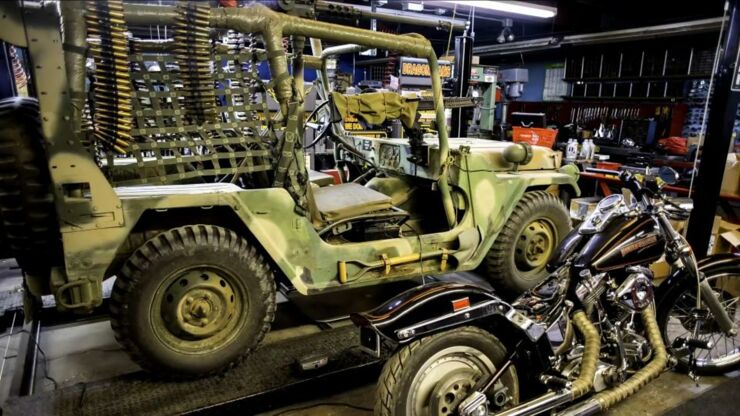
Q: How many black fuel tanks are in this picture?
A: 1